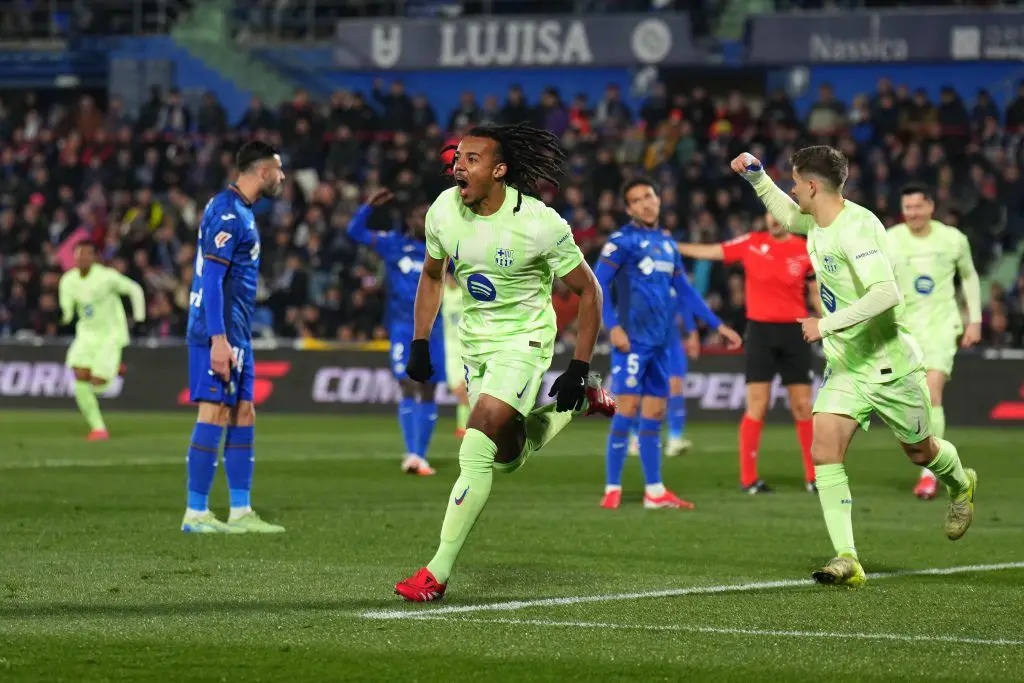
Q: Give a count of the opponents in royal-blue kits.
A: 4